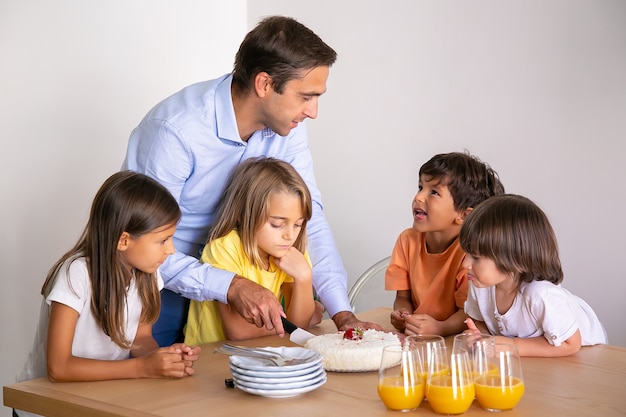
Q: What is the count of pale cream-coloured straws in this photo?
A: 0